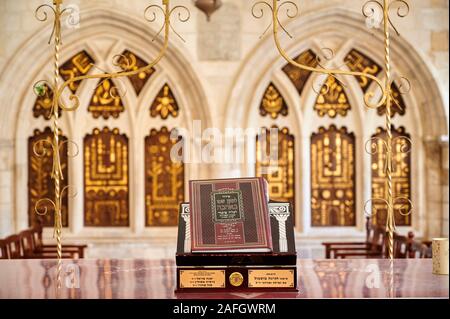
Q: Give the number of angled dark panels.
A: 4